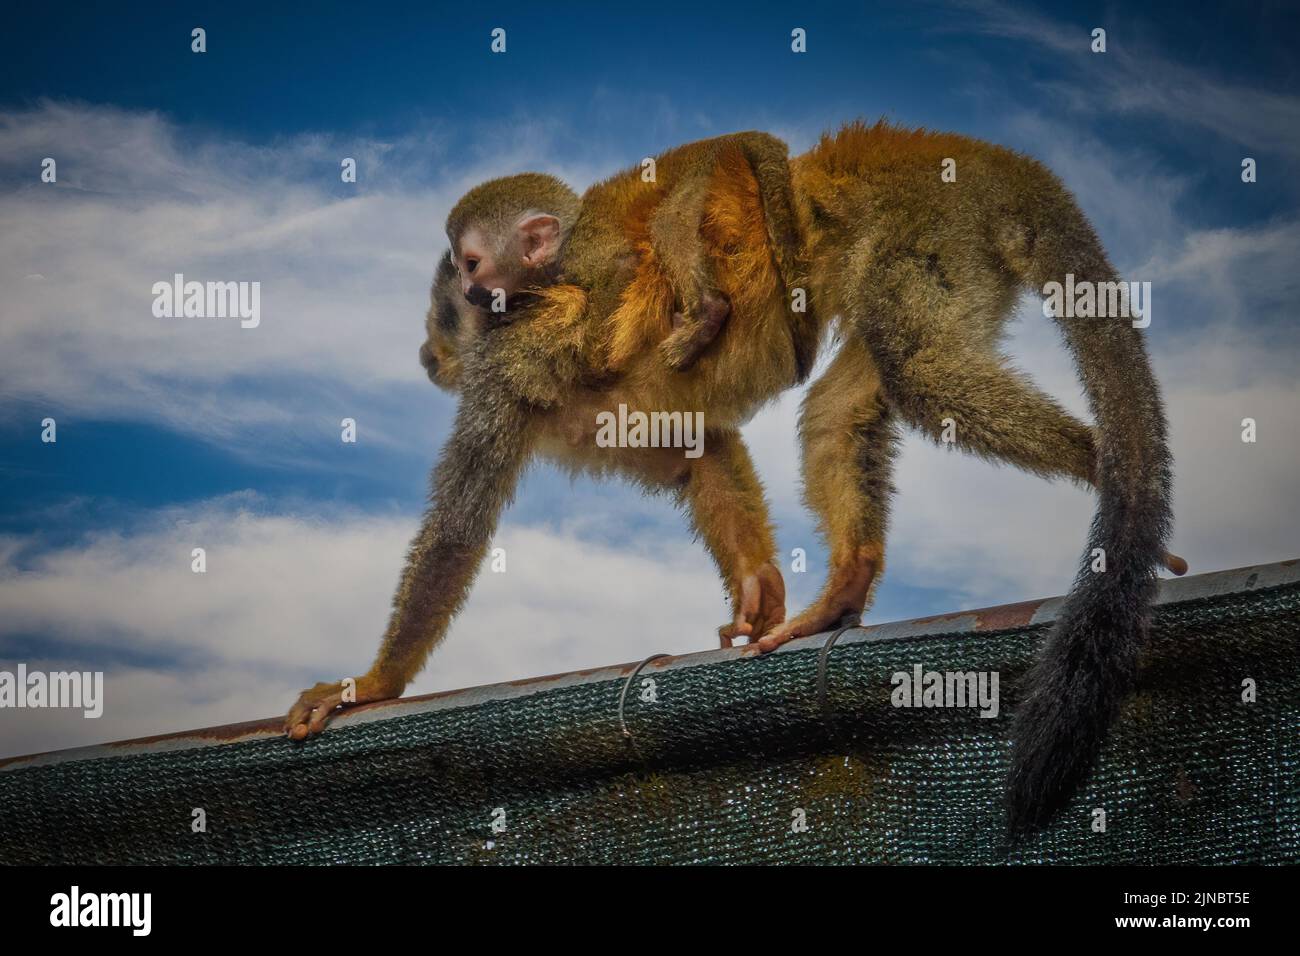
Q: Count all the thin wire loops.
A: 2